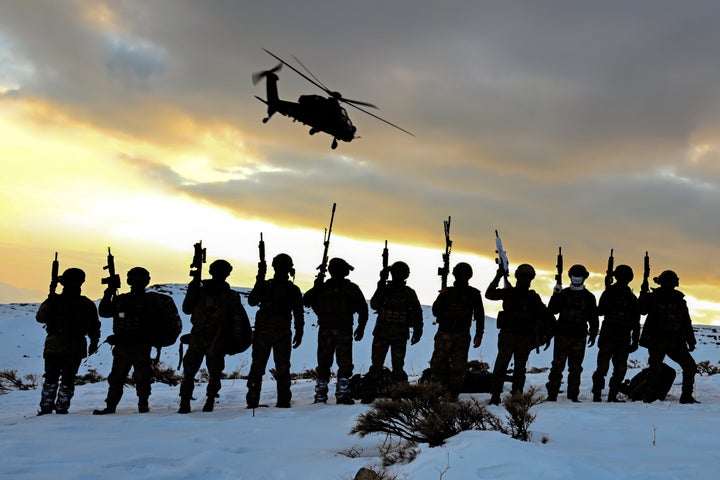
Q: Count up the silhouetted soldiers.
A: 11